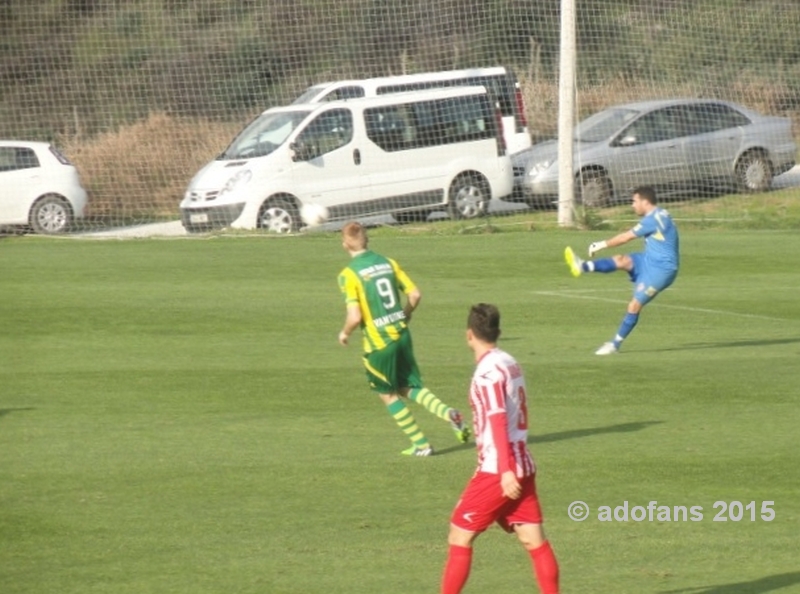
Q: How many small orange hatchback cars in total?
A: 0